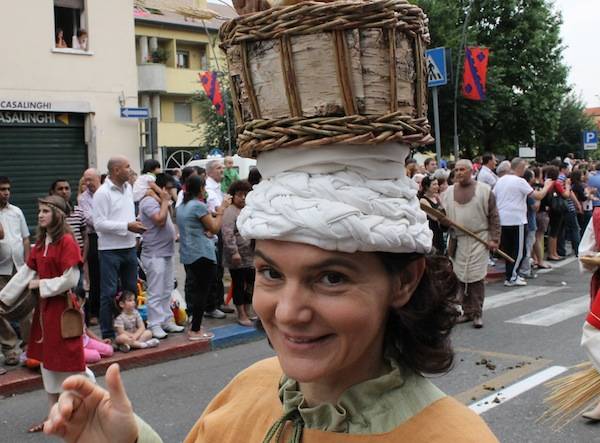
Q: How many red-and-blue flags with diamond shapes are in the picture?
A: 2